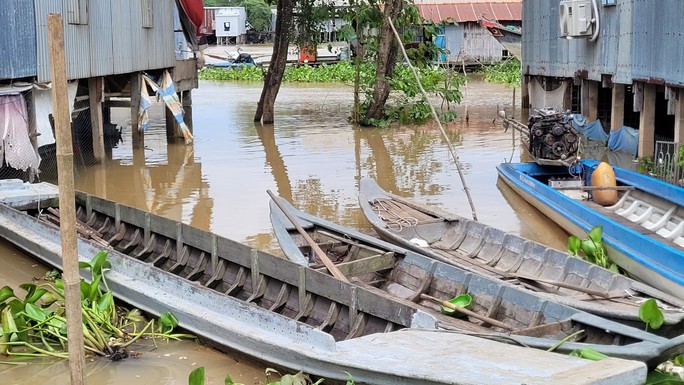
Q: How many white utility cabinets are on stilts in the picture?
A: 1